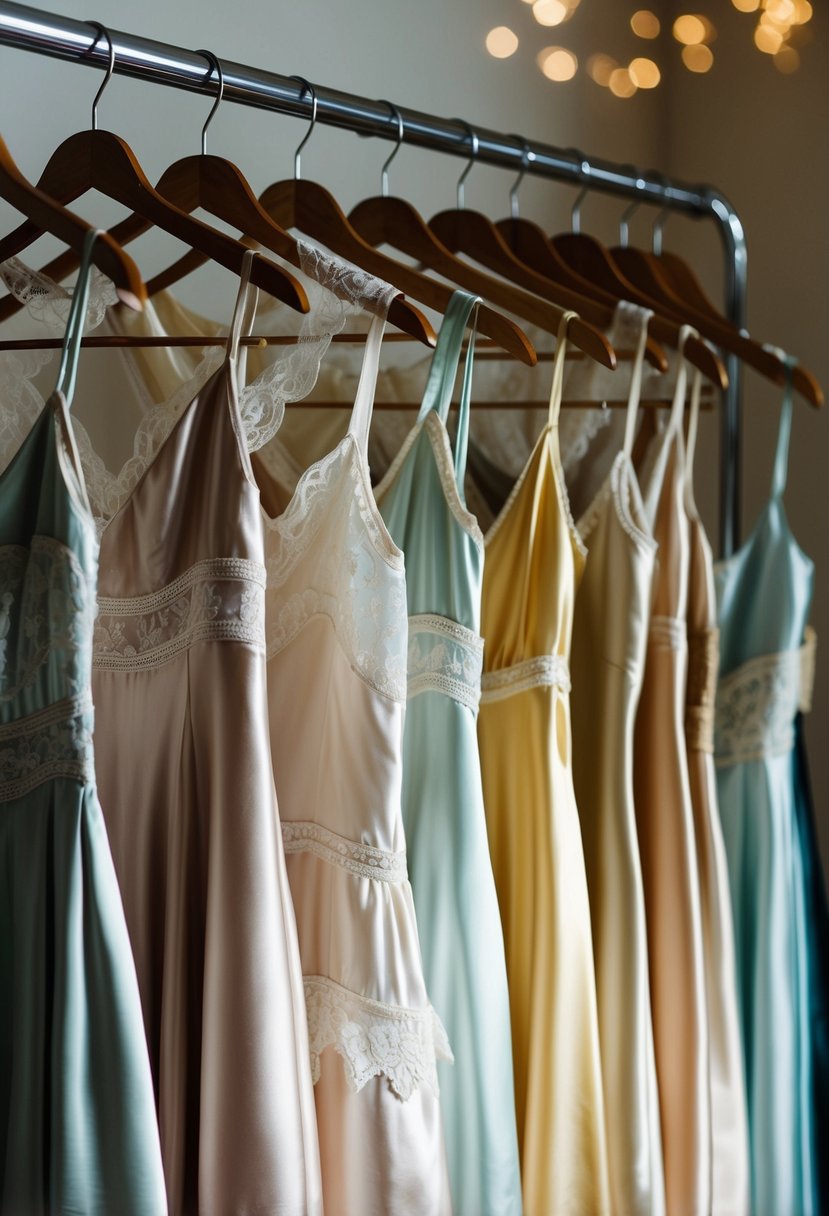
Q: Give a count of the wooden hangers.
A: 10